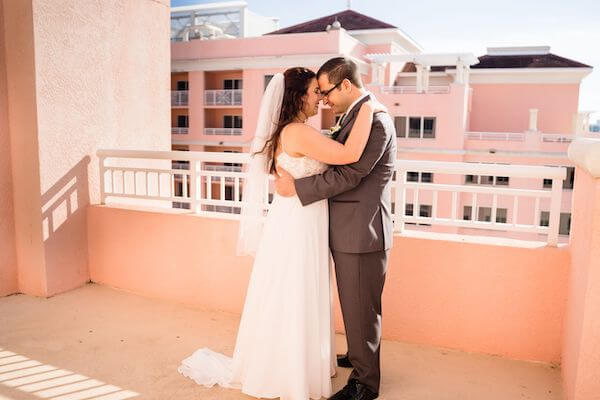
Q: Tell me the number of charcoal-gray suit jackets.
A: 1